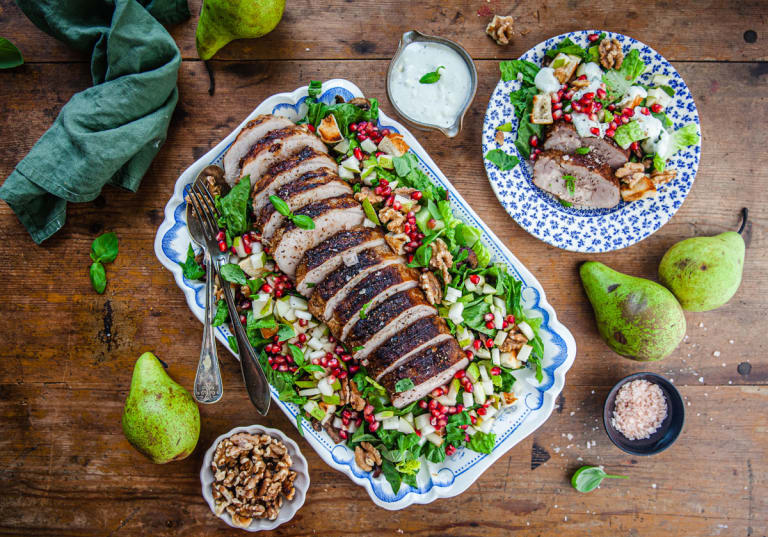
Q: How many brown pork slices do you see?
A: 13